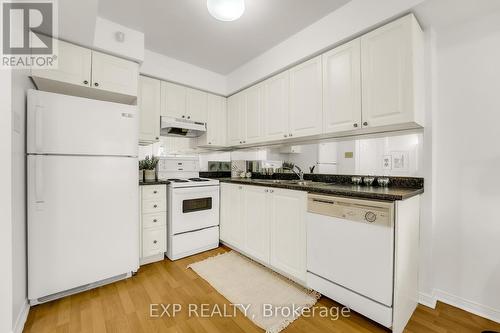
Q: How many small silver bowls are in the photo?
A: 3